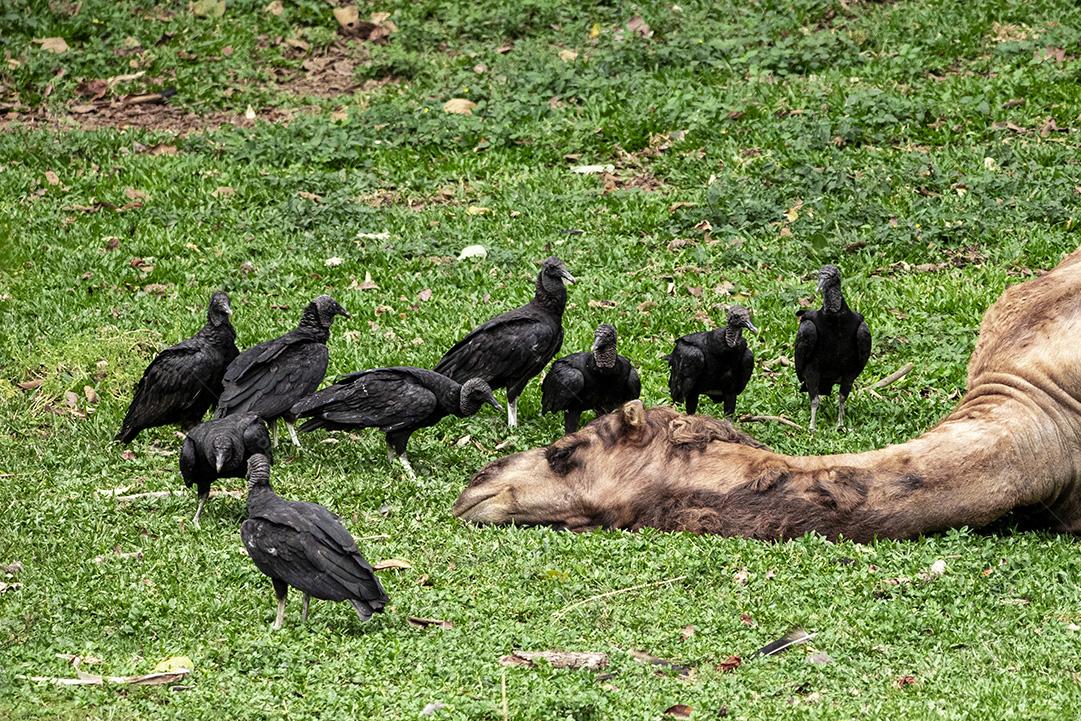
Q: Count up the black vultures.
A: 9